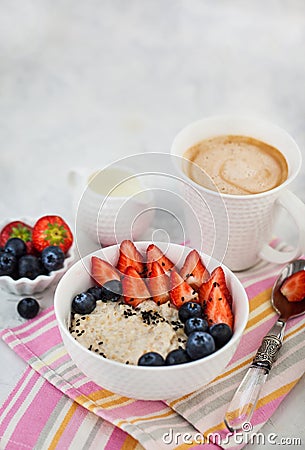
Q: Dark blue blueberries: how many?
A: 14